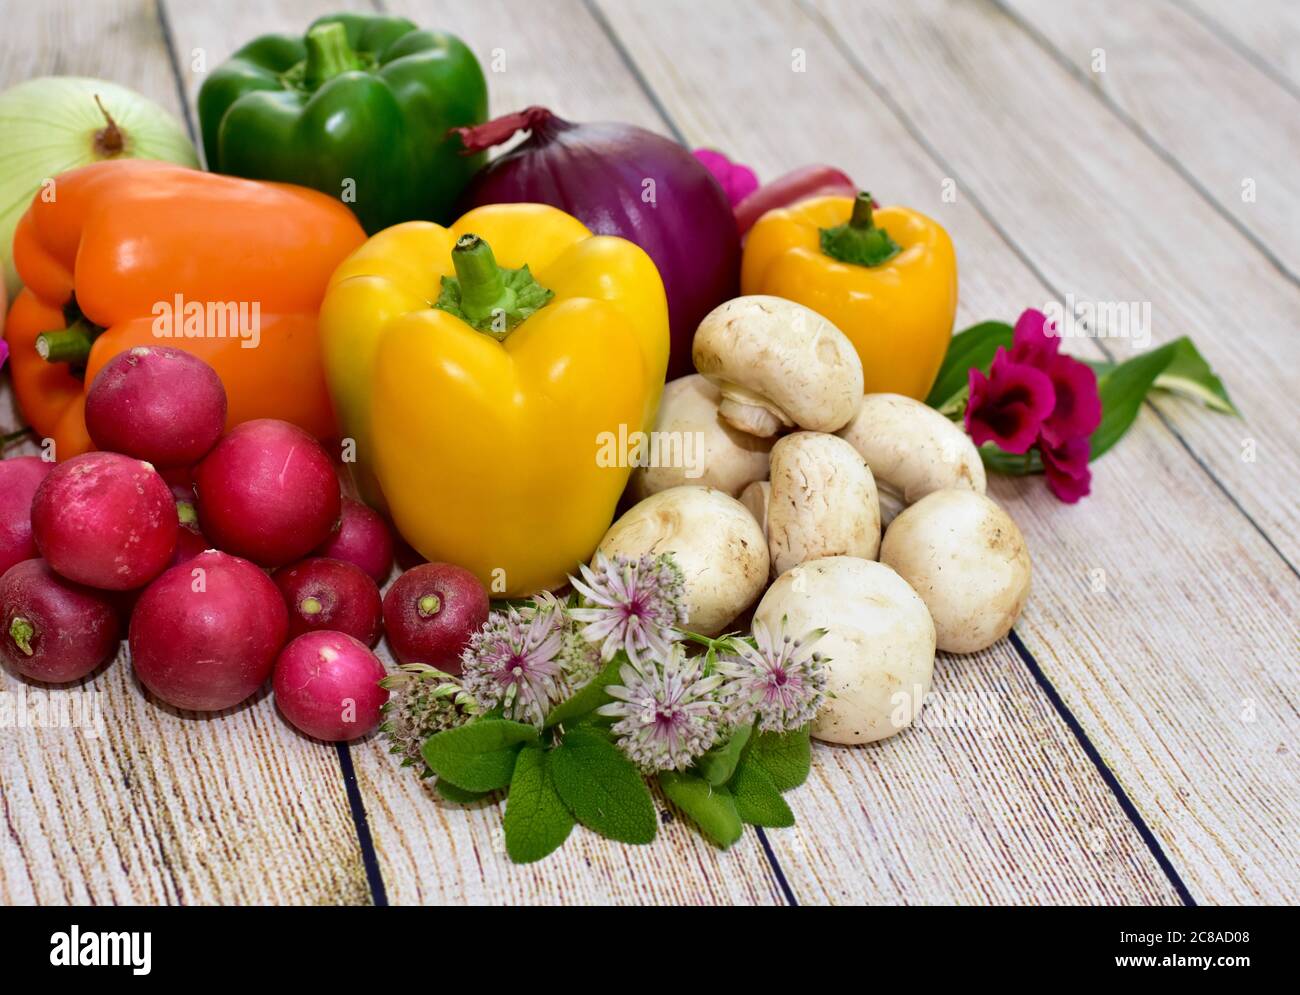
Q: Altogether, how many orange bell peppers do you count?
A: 1